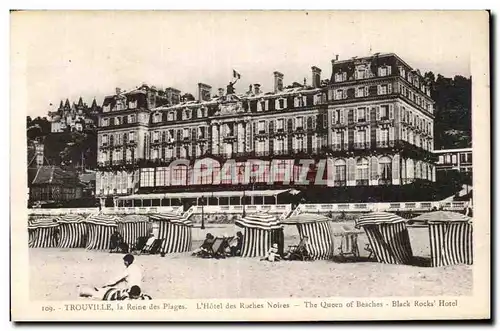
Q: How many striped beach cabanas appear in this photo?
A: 9